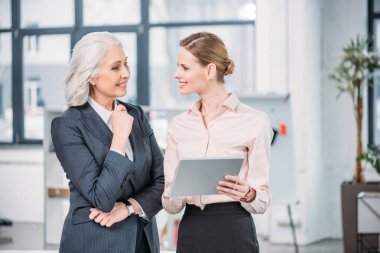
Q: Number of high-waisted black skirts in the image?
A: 1